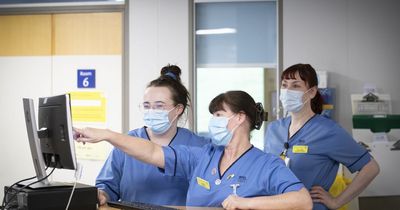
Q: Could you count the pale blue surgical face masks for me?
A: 3